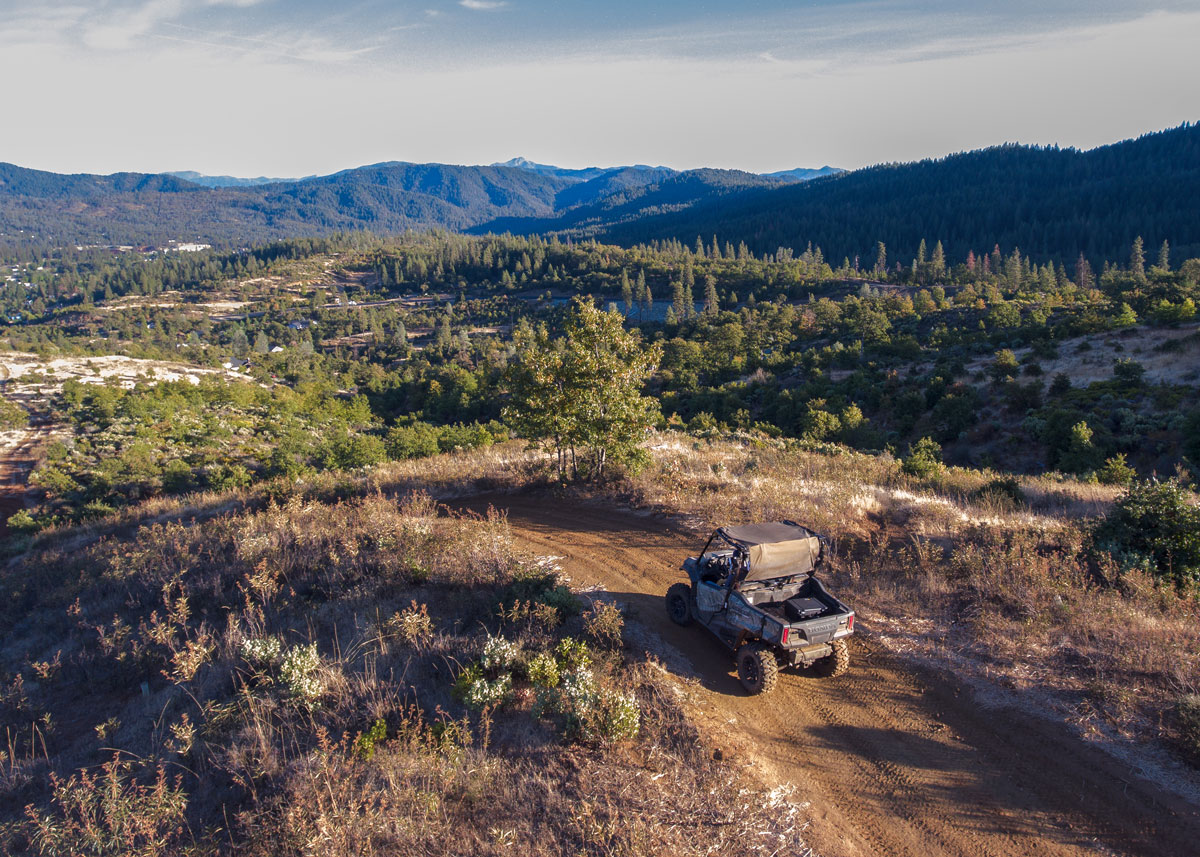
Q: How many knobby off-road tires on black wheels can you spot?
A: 3